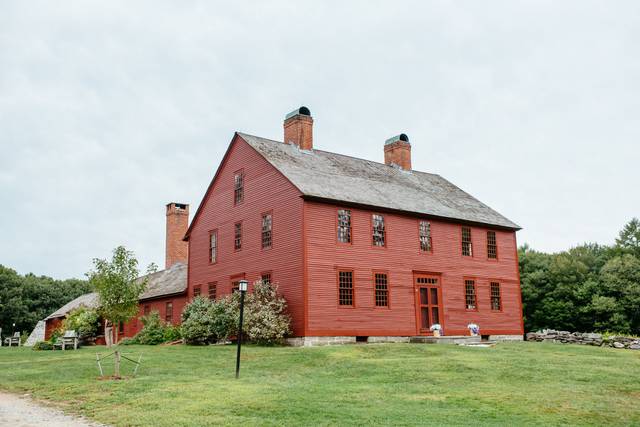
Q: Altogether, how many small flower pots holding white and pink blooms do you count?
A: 2